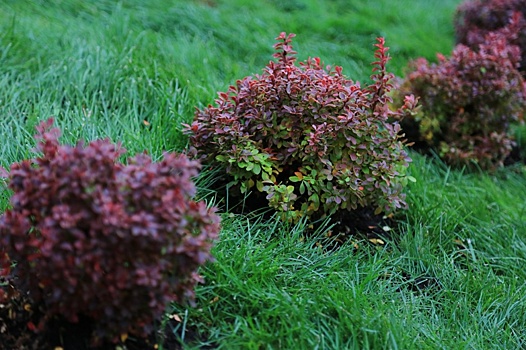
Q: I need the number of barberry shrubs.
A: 4